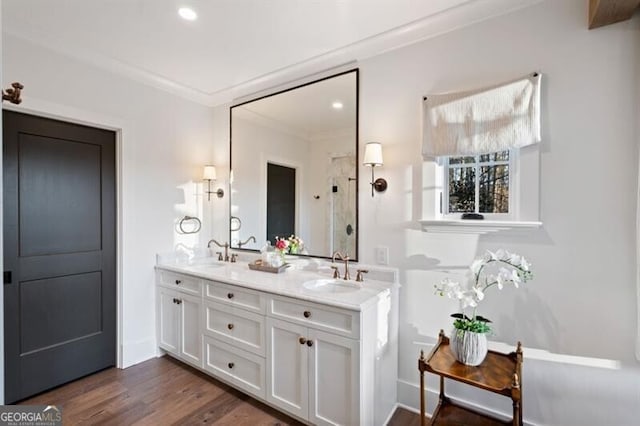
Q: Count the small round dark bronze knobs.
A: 9